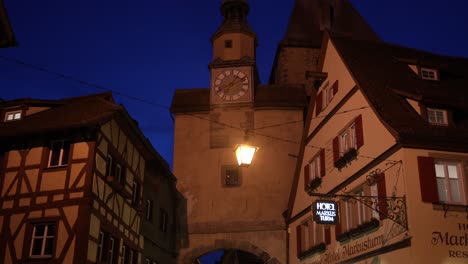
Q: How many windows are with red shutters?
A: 6